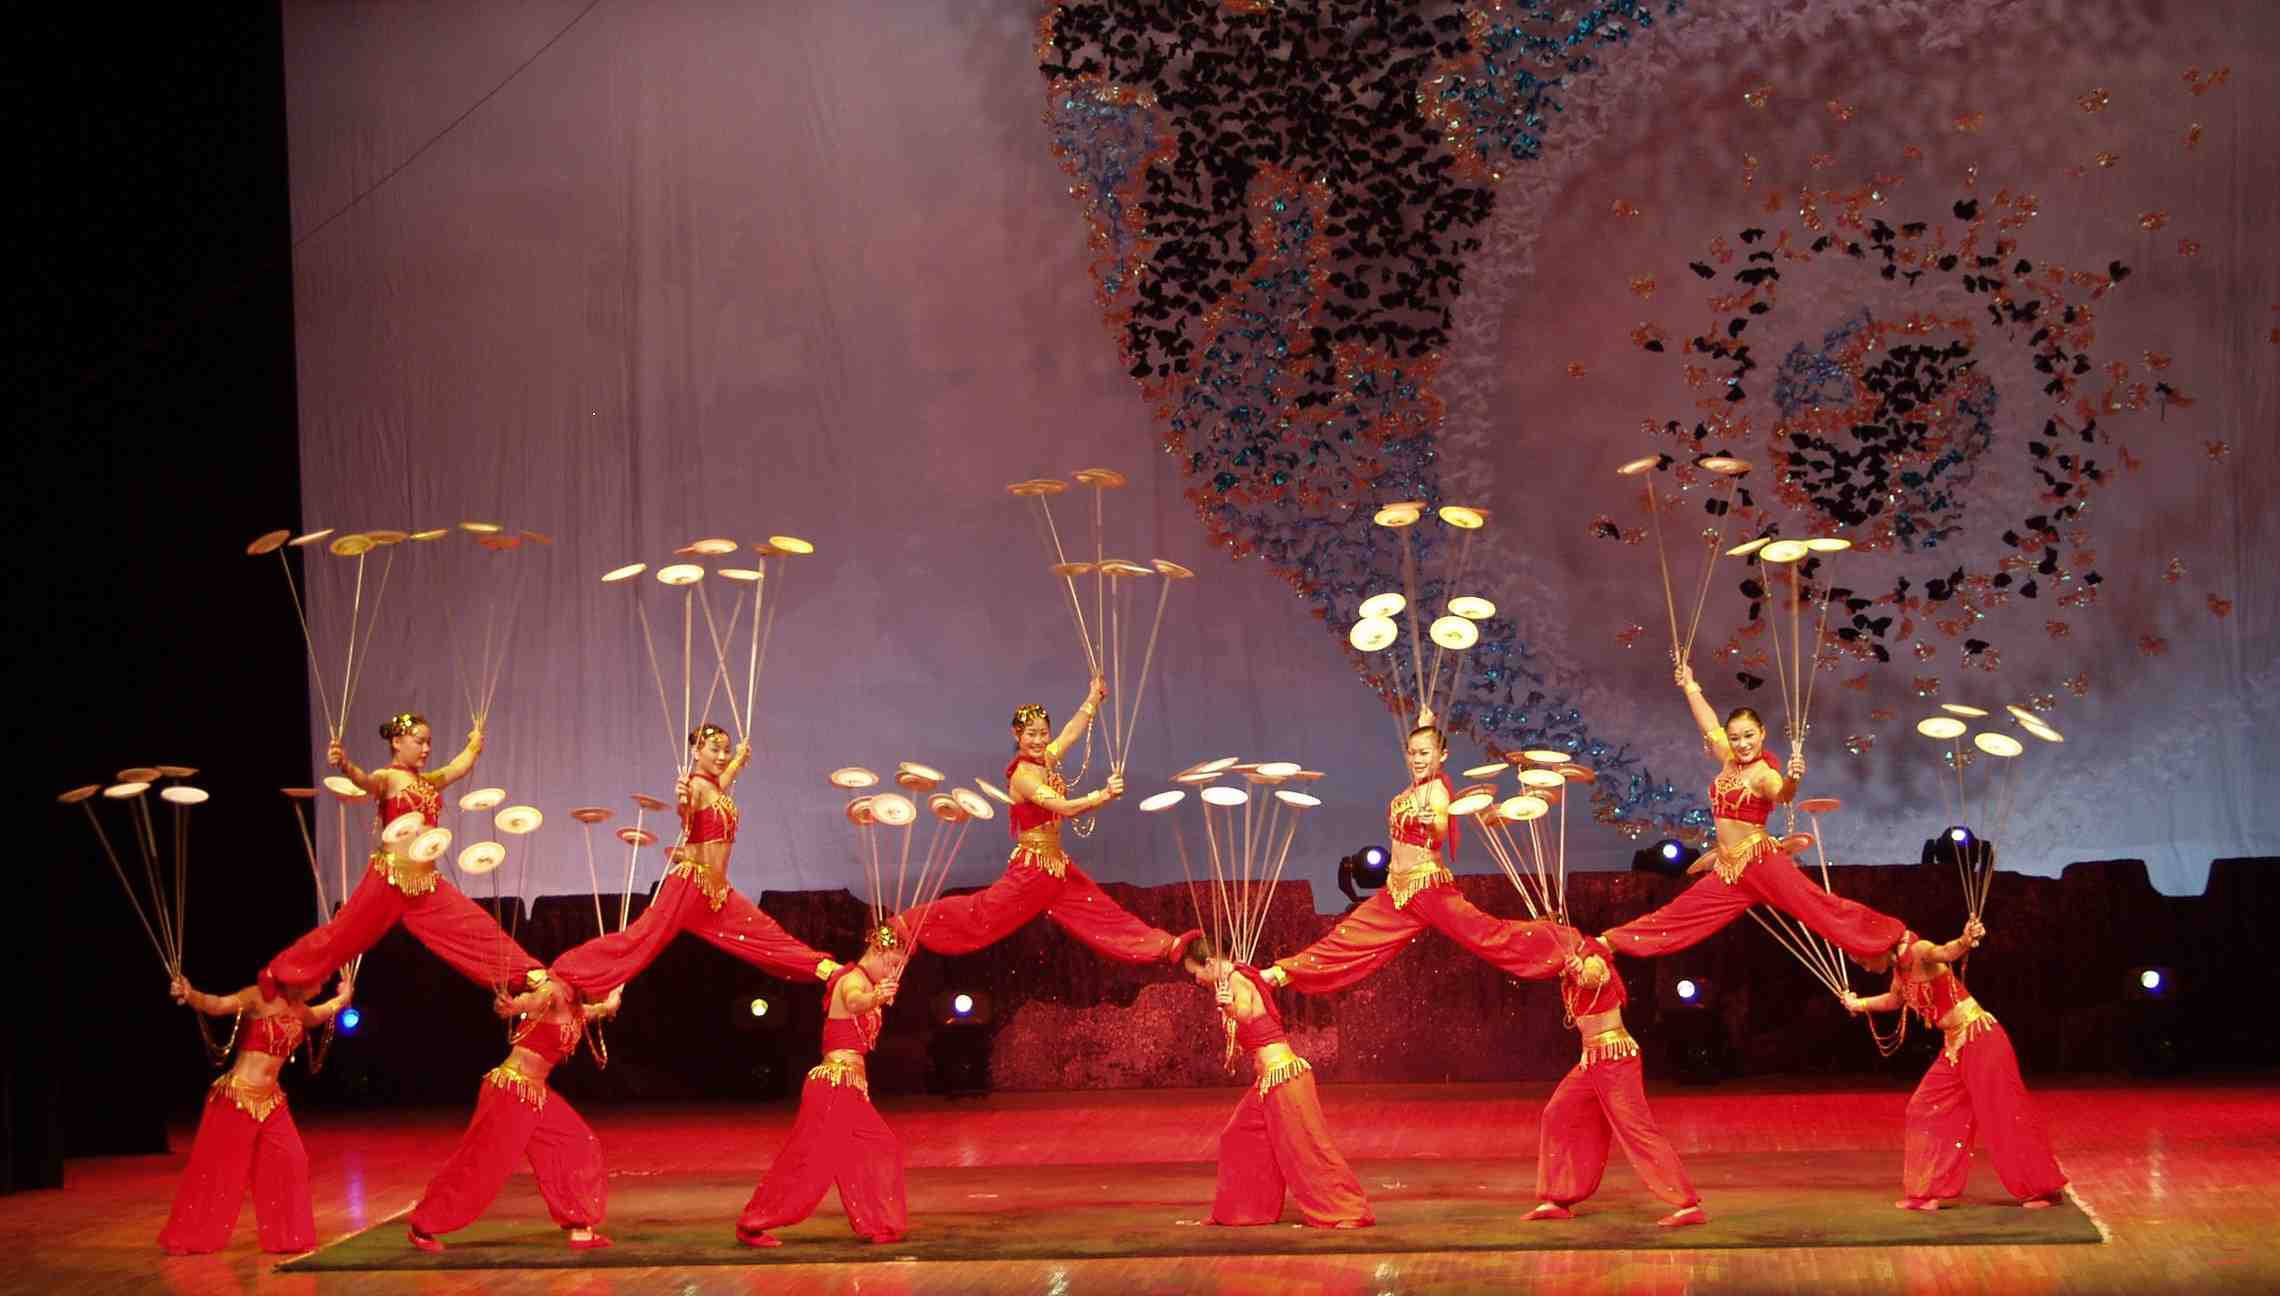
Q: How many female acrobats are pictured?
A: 11